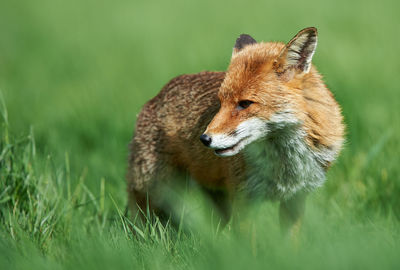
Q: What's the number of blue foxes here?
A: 0